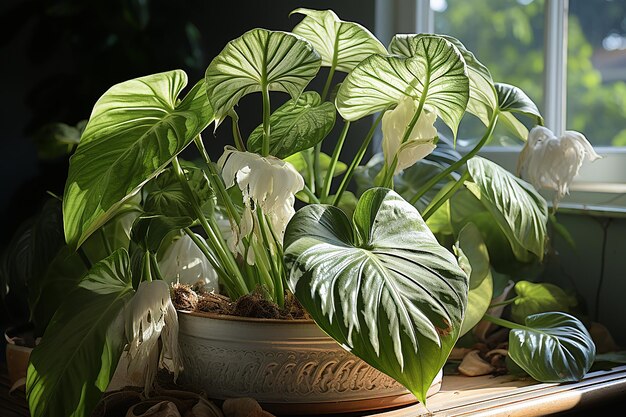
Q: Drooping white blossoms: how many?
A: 4